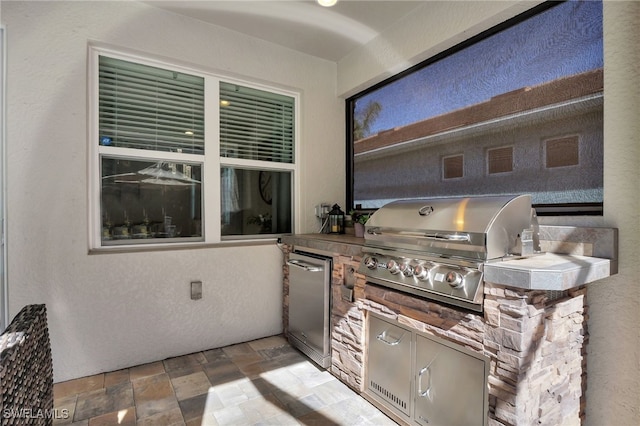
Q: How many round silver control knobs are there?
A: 5